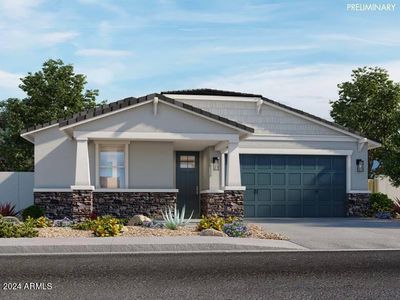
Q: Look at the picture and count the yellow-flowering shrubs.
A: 3